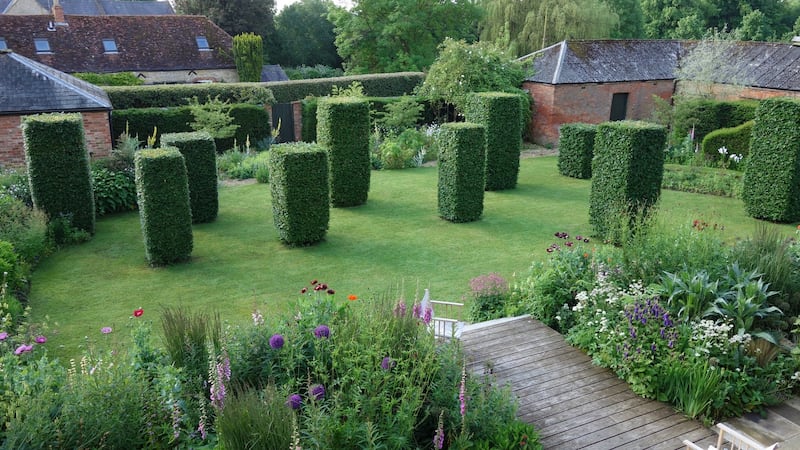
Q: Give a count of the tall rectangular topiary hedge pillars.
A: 10